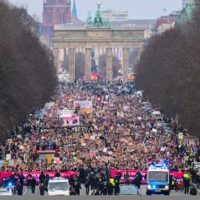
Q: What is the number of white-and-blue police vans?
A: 1